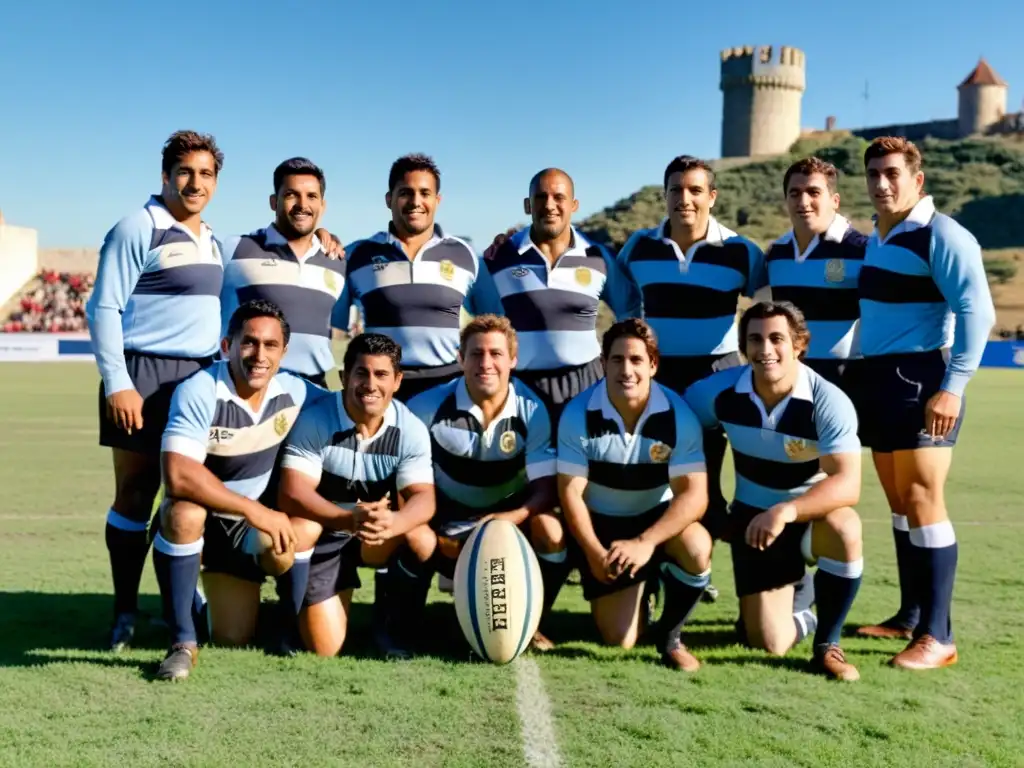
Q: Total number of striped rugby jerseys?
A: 12